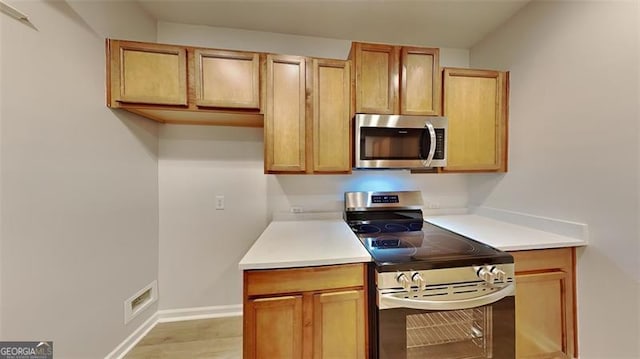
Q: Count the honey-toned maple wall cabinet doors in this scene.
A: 7